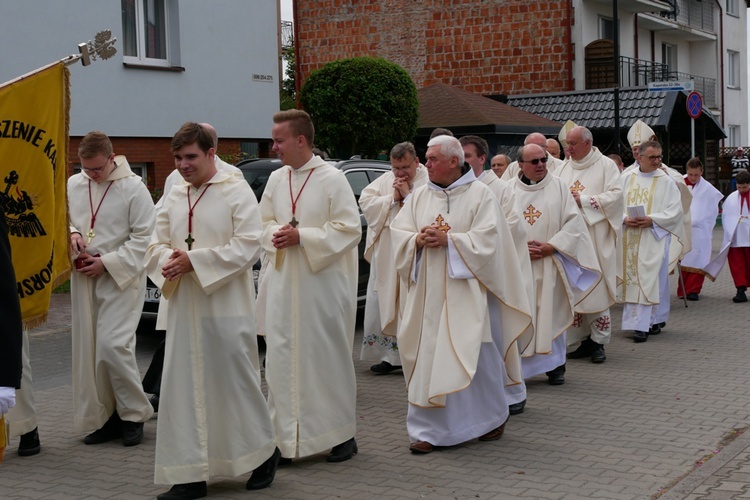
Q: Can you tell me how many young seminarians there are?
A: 3